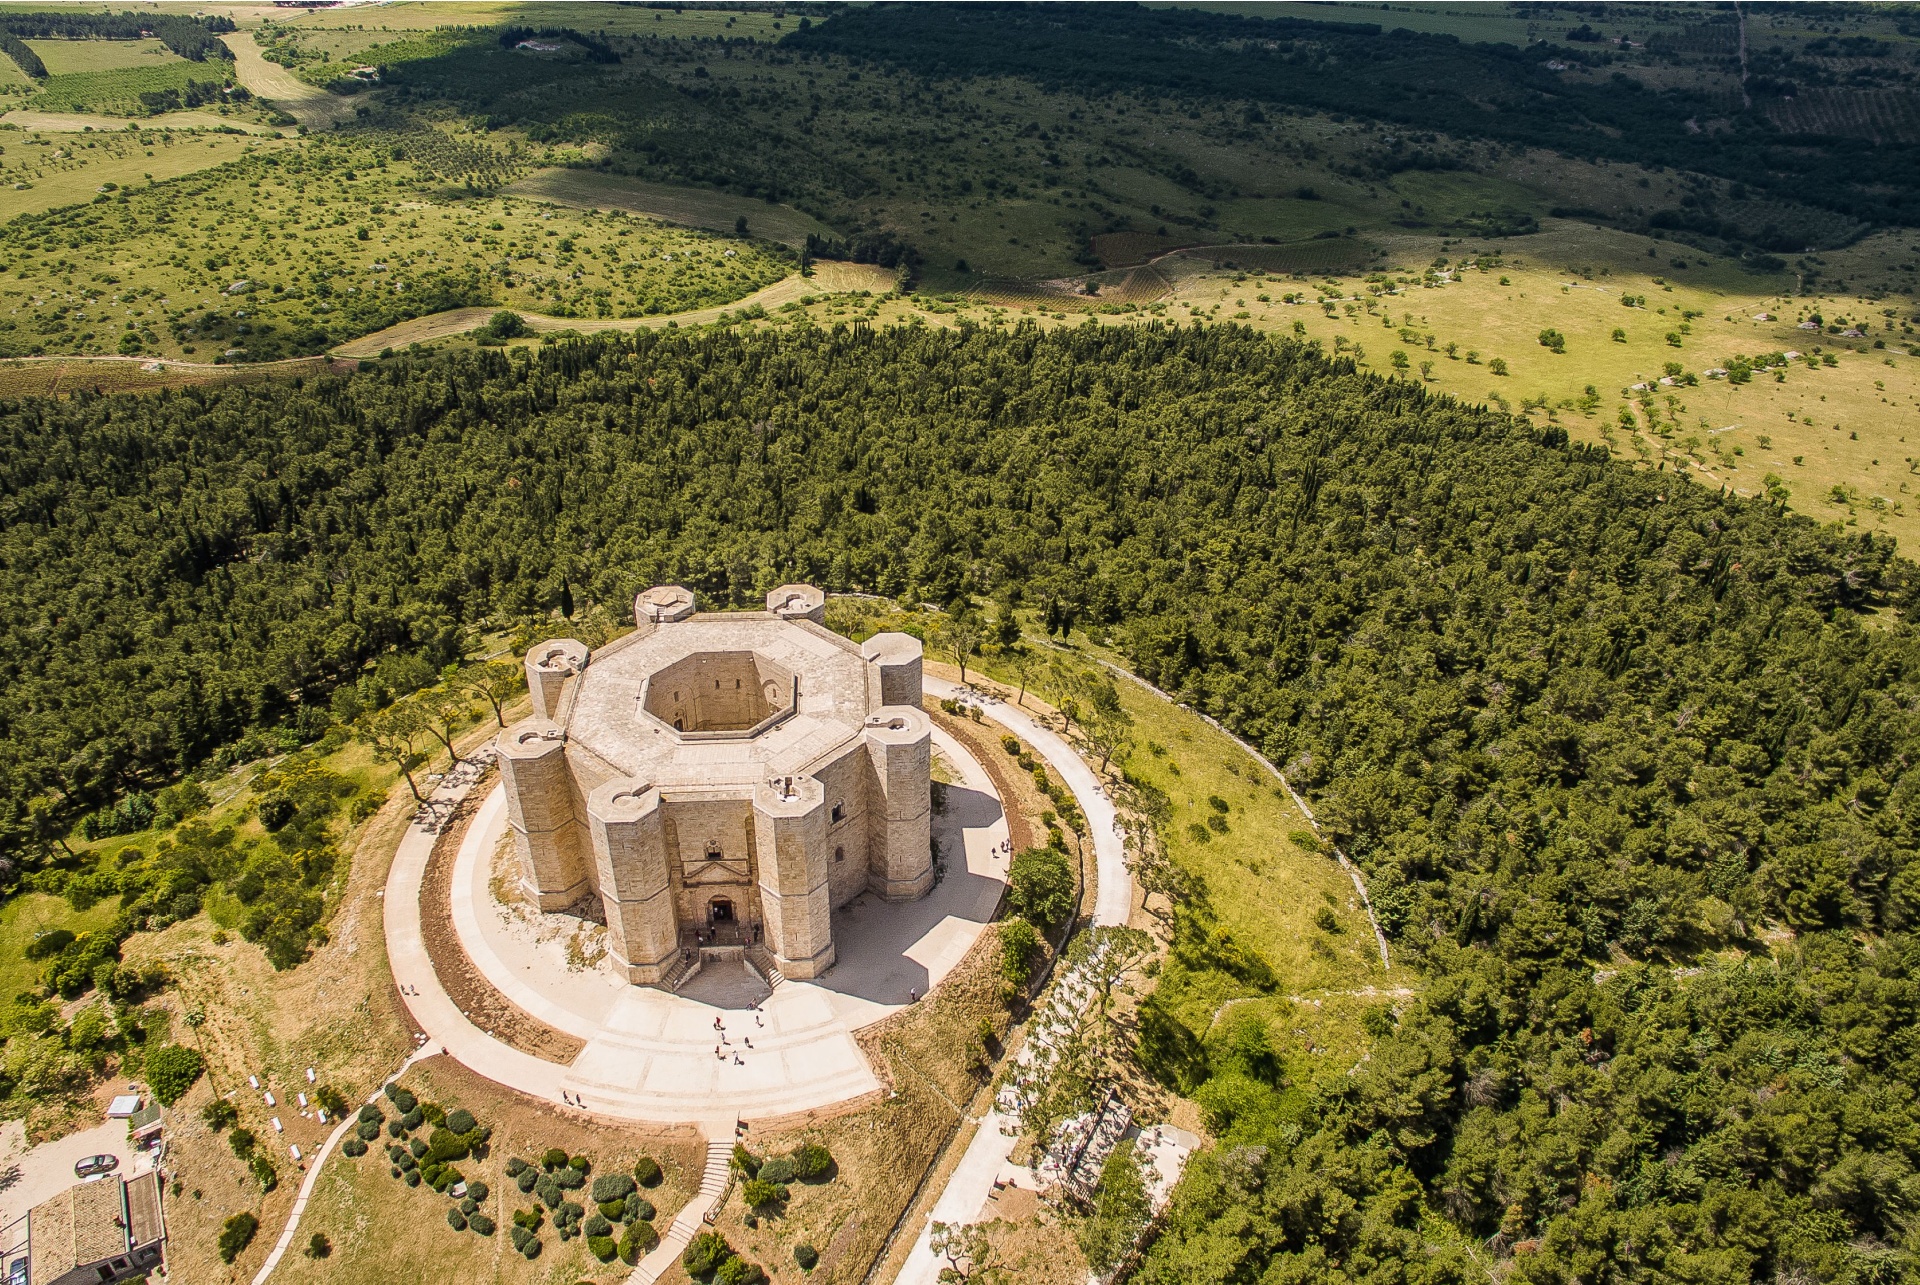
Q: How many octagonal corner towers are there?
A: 8